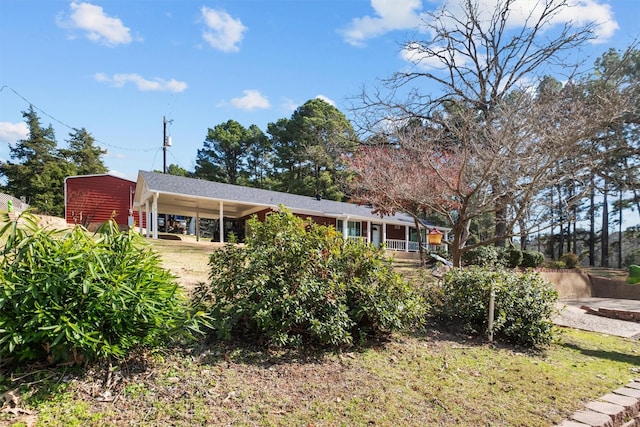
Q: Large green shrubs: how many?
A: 3